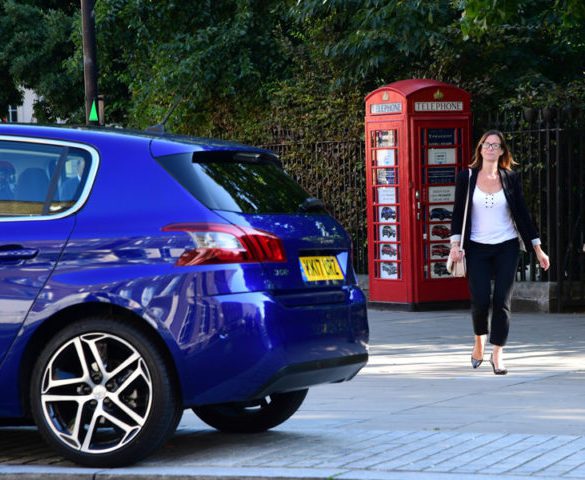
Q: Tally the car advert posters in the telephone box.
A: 8